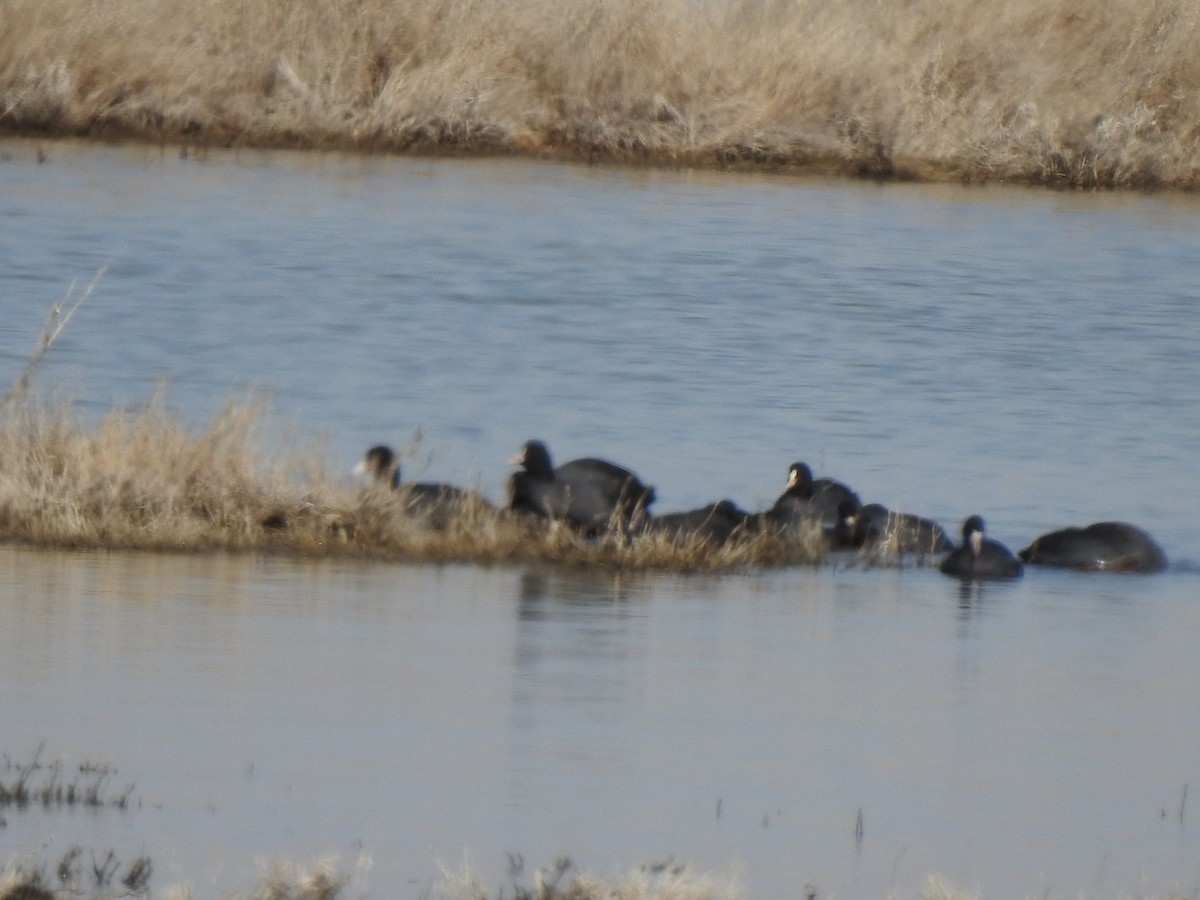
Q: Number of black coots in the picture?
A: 7